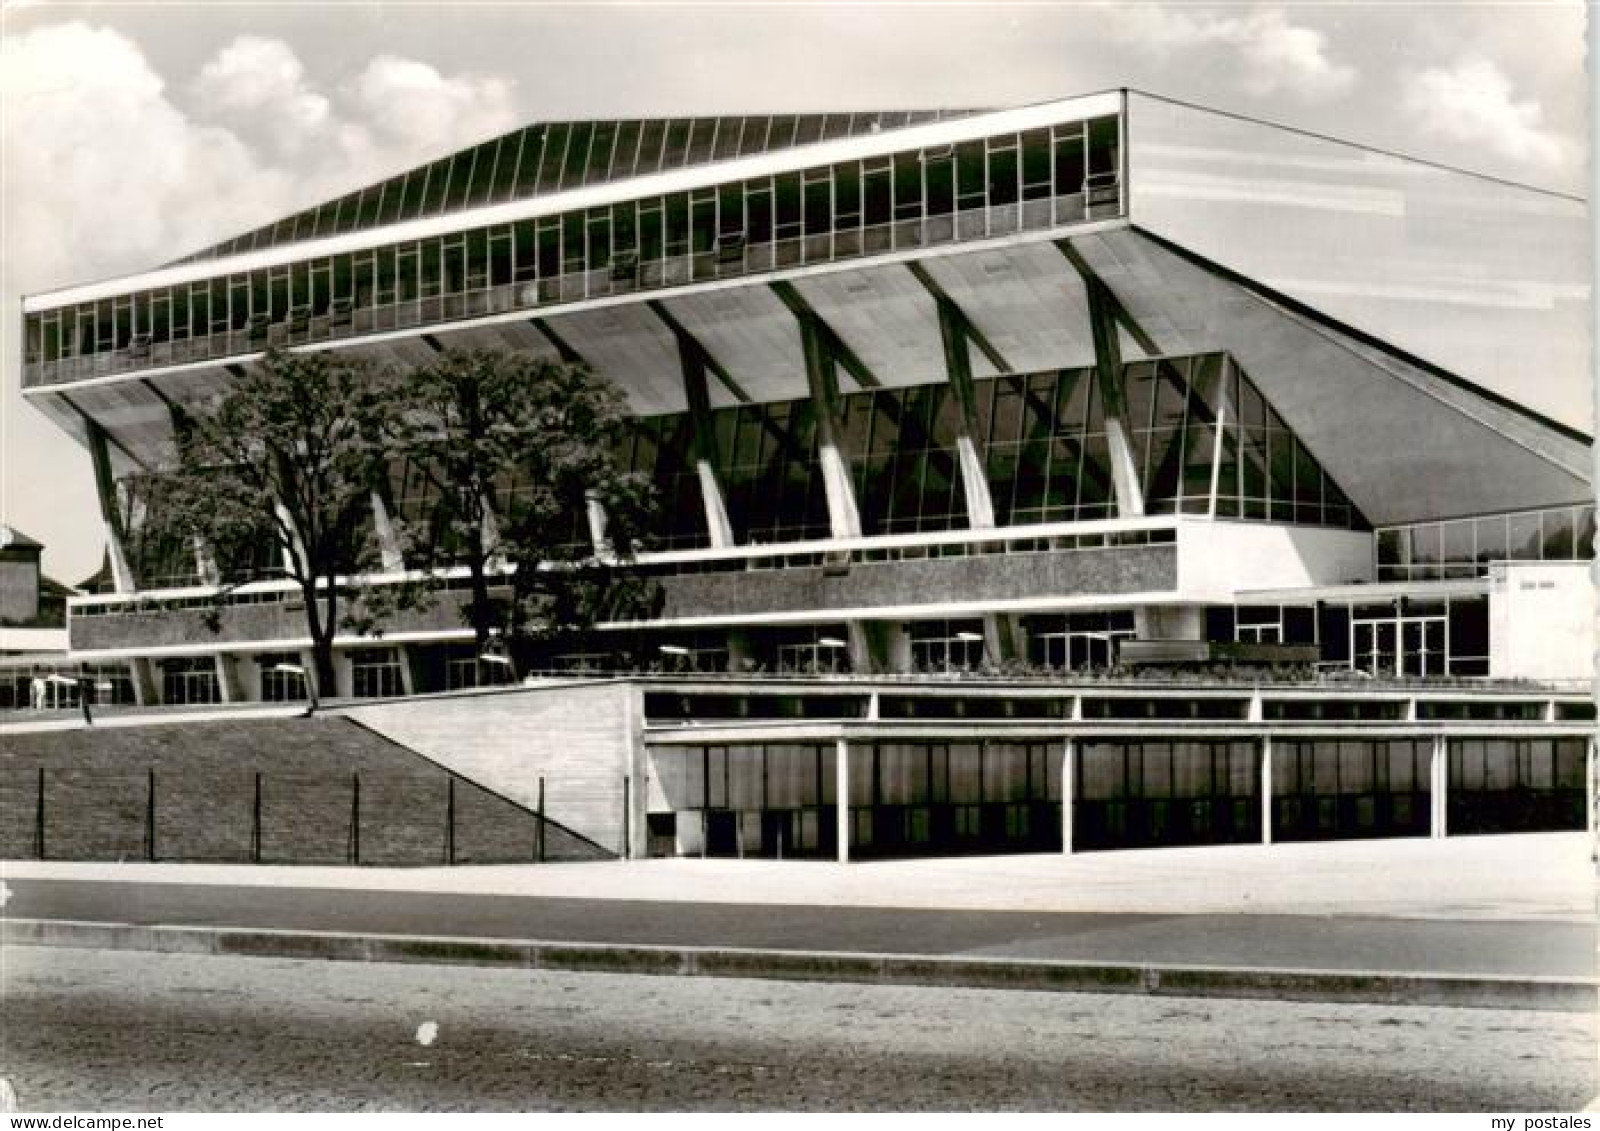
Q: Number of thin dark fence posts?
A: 7